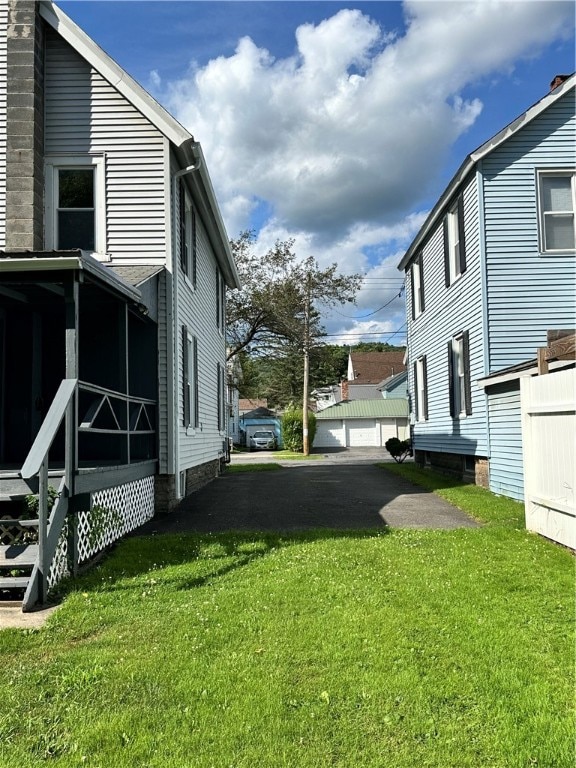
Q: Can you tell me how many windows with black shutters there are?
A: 8